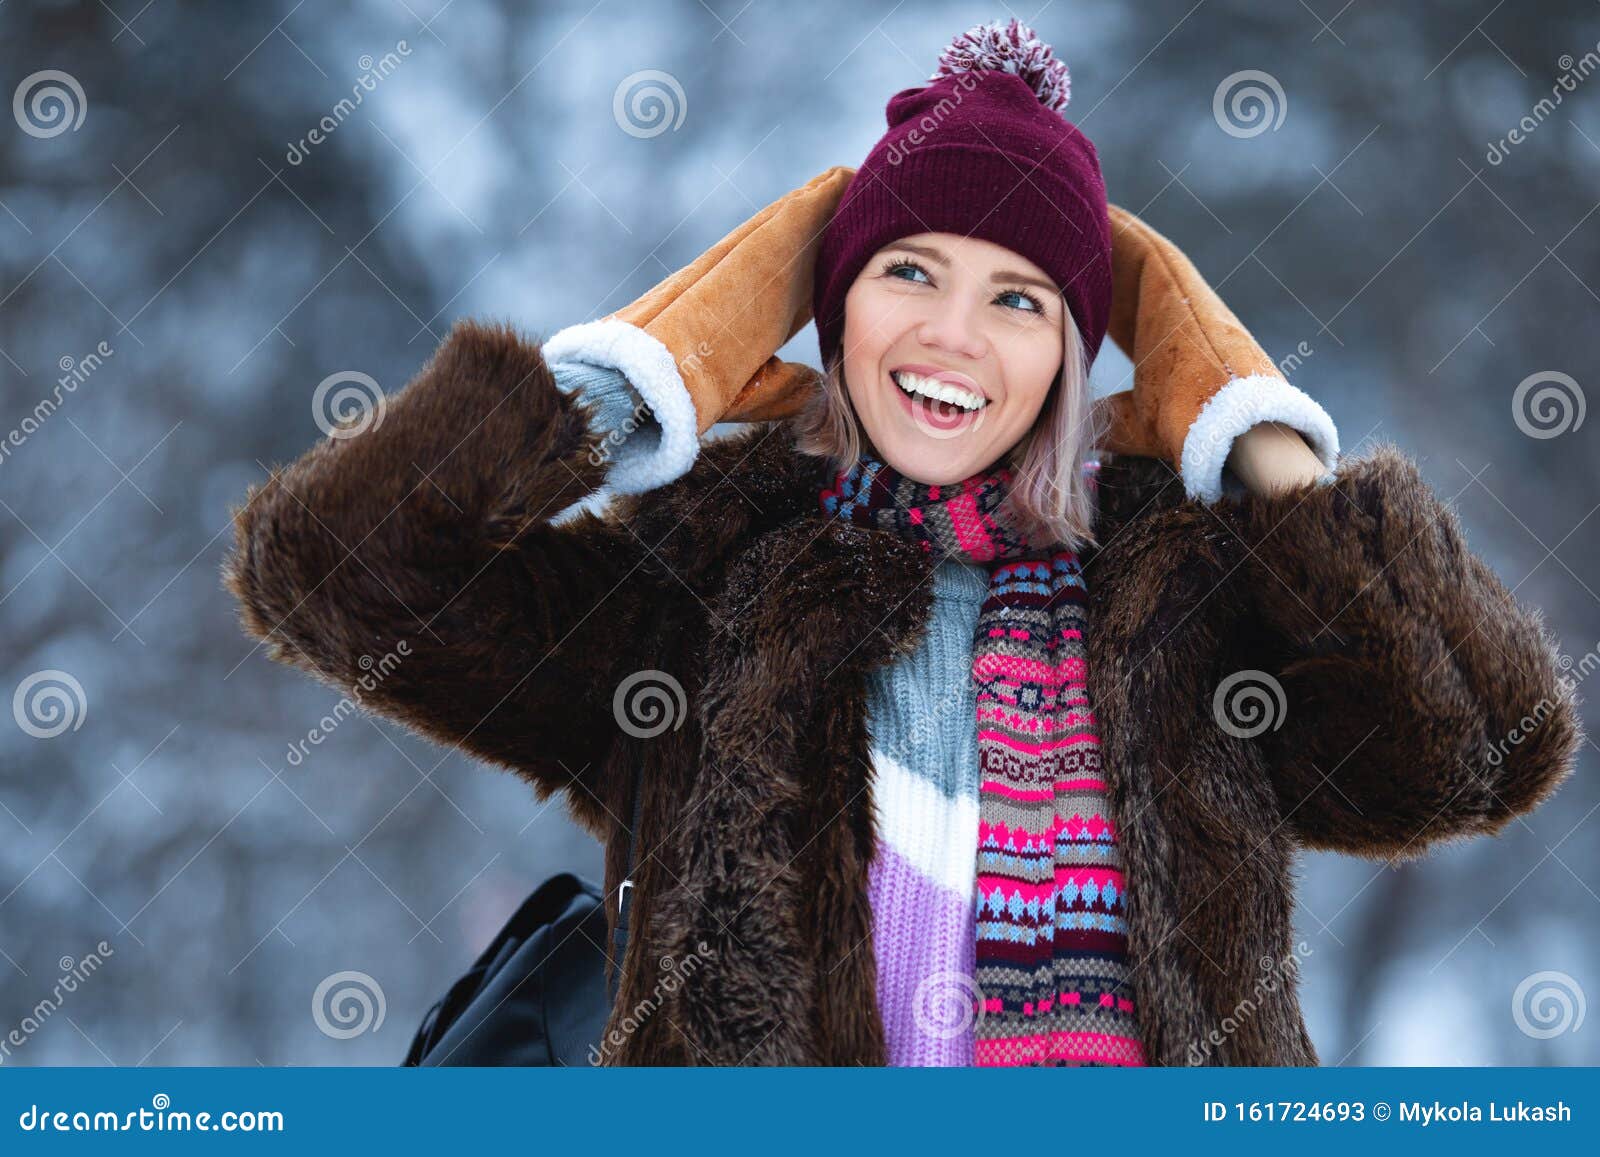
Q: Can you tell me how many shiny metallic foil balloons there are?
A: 0